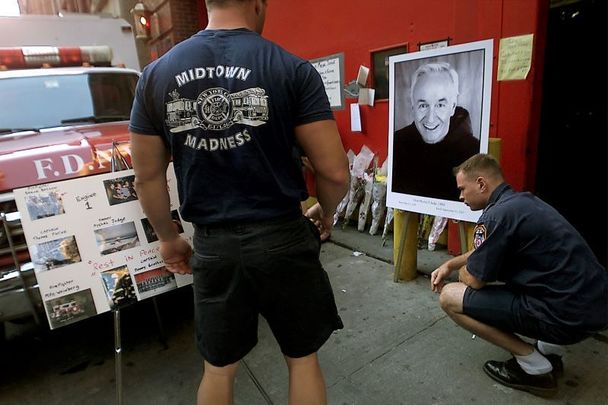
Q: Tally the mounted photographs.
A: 9